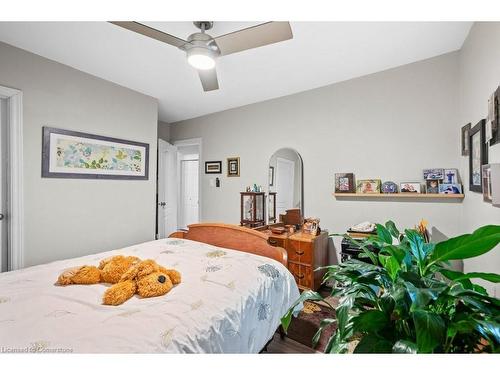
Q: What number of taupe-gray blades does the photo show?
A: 3